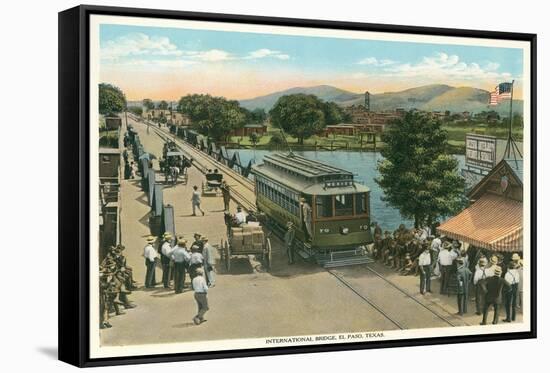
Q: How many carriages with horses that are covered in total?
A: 1